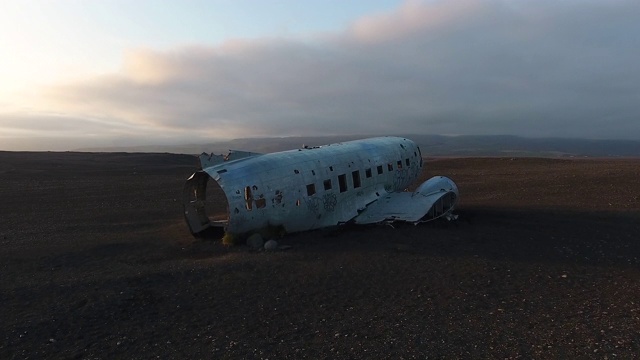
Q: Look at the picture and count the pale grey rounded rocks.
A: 2